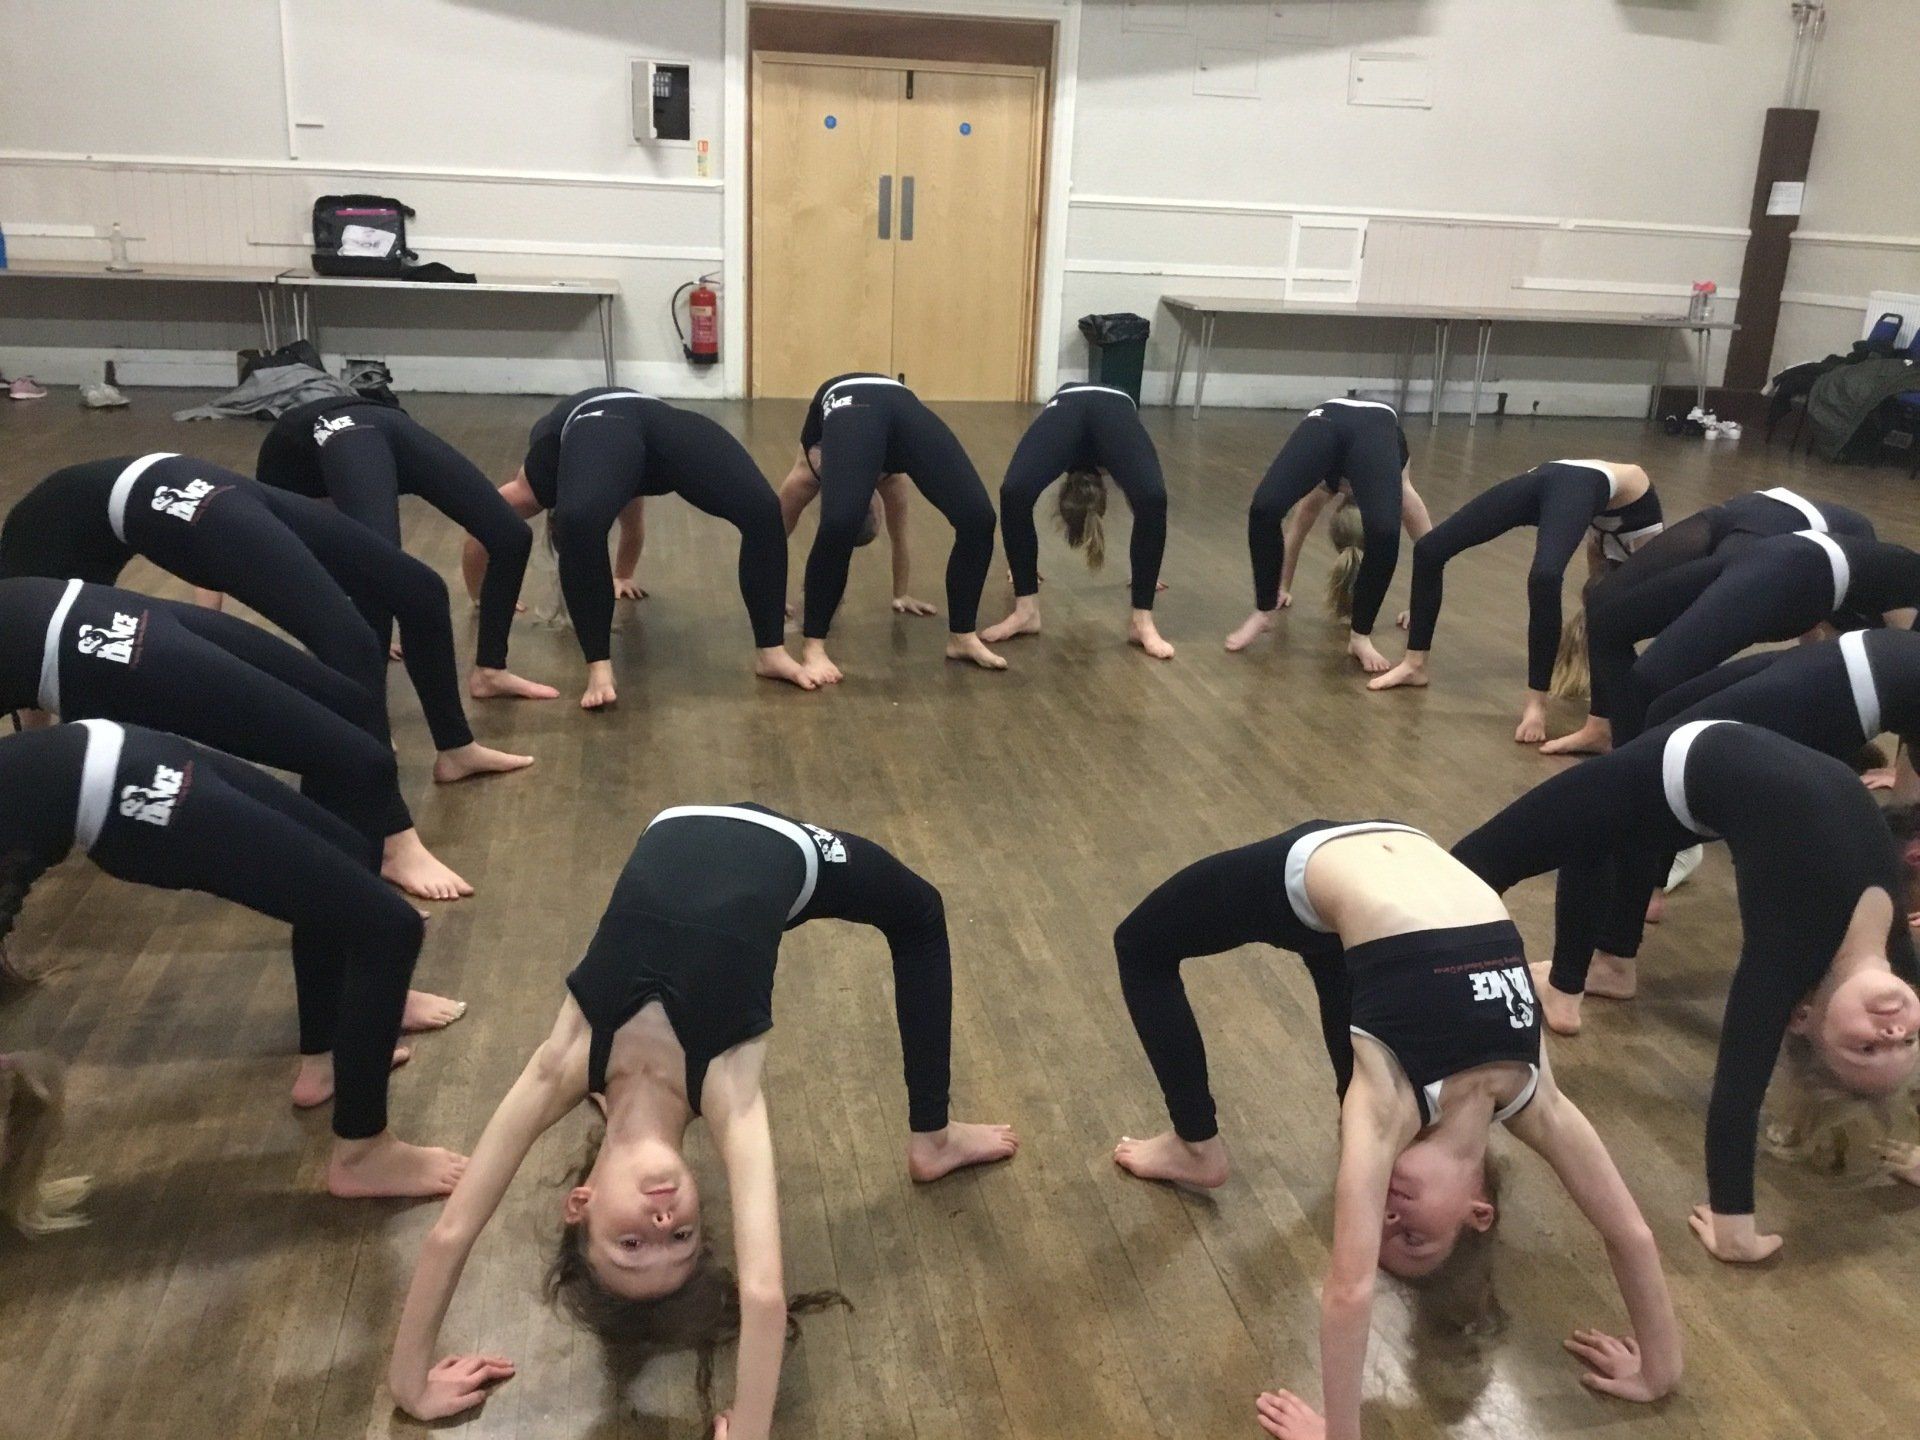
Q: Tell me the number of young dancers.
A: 15